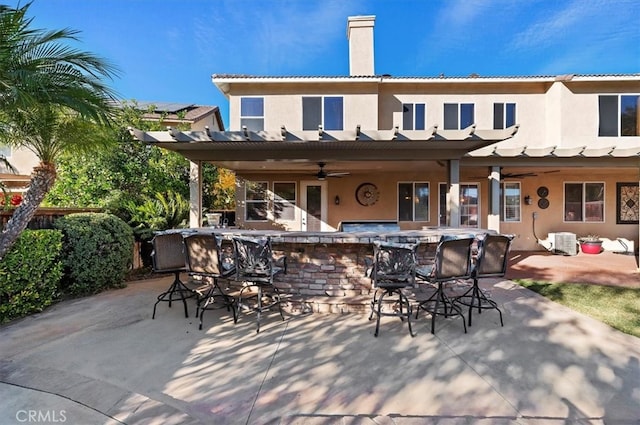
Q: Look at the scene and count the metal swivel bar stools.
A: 6